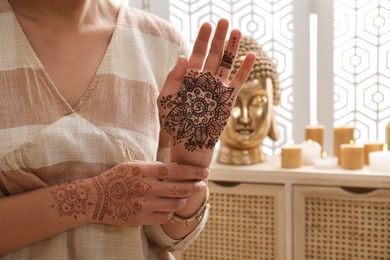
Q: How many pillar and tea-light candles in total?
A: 9